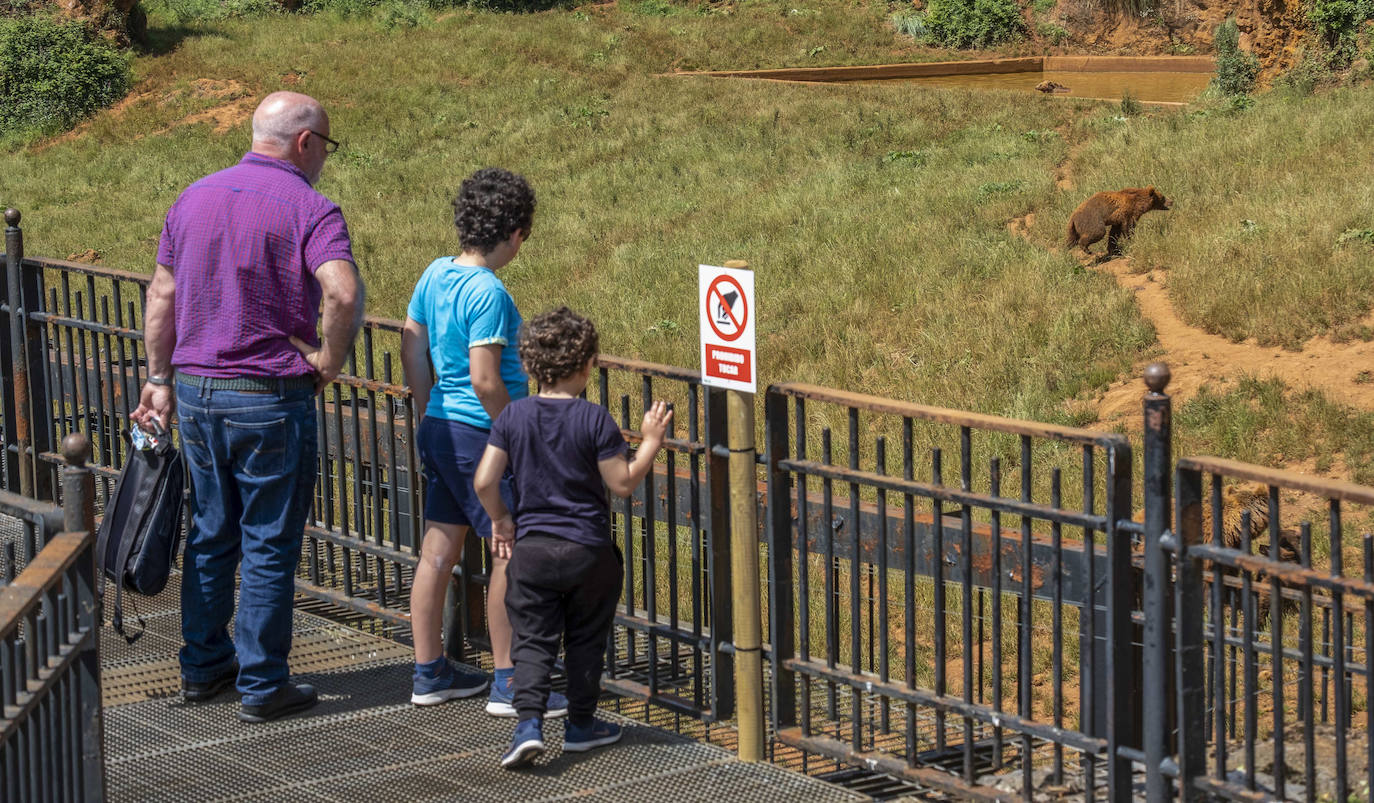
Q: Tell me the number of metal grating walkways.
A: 1